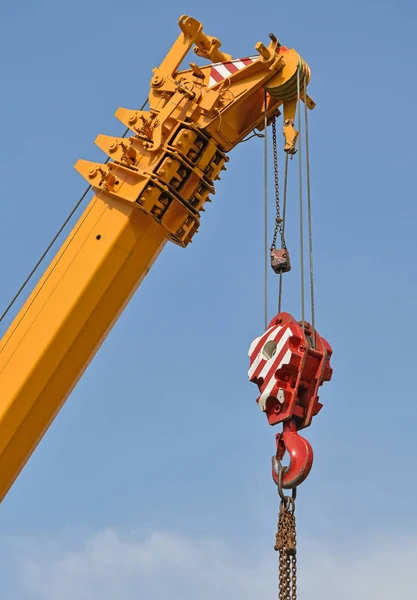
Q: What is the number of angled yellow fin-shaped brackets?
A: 3